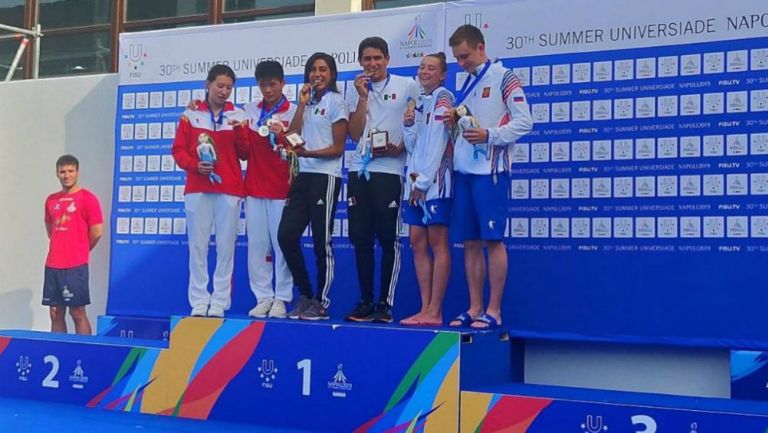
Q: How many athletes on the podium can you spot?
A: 6